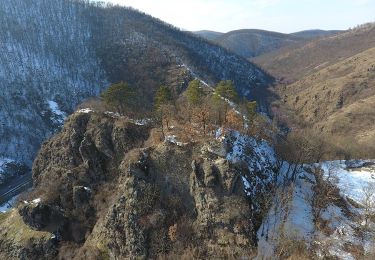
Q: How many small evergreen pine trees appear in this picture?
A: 5